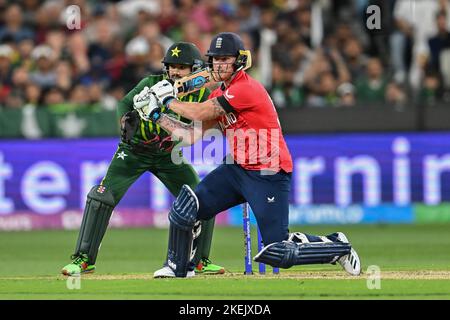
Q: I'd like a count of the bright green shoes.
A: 2